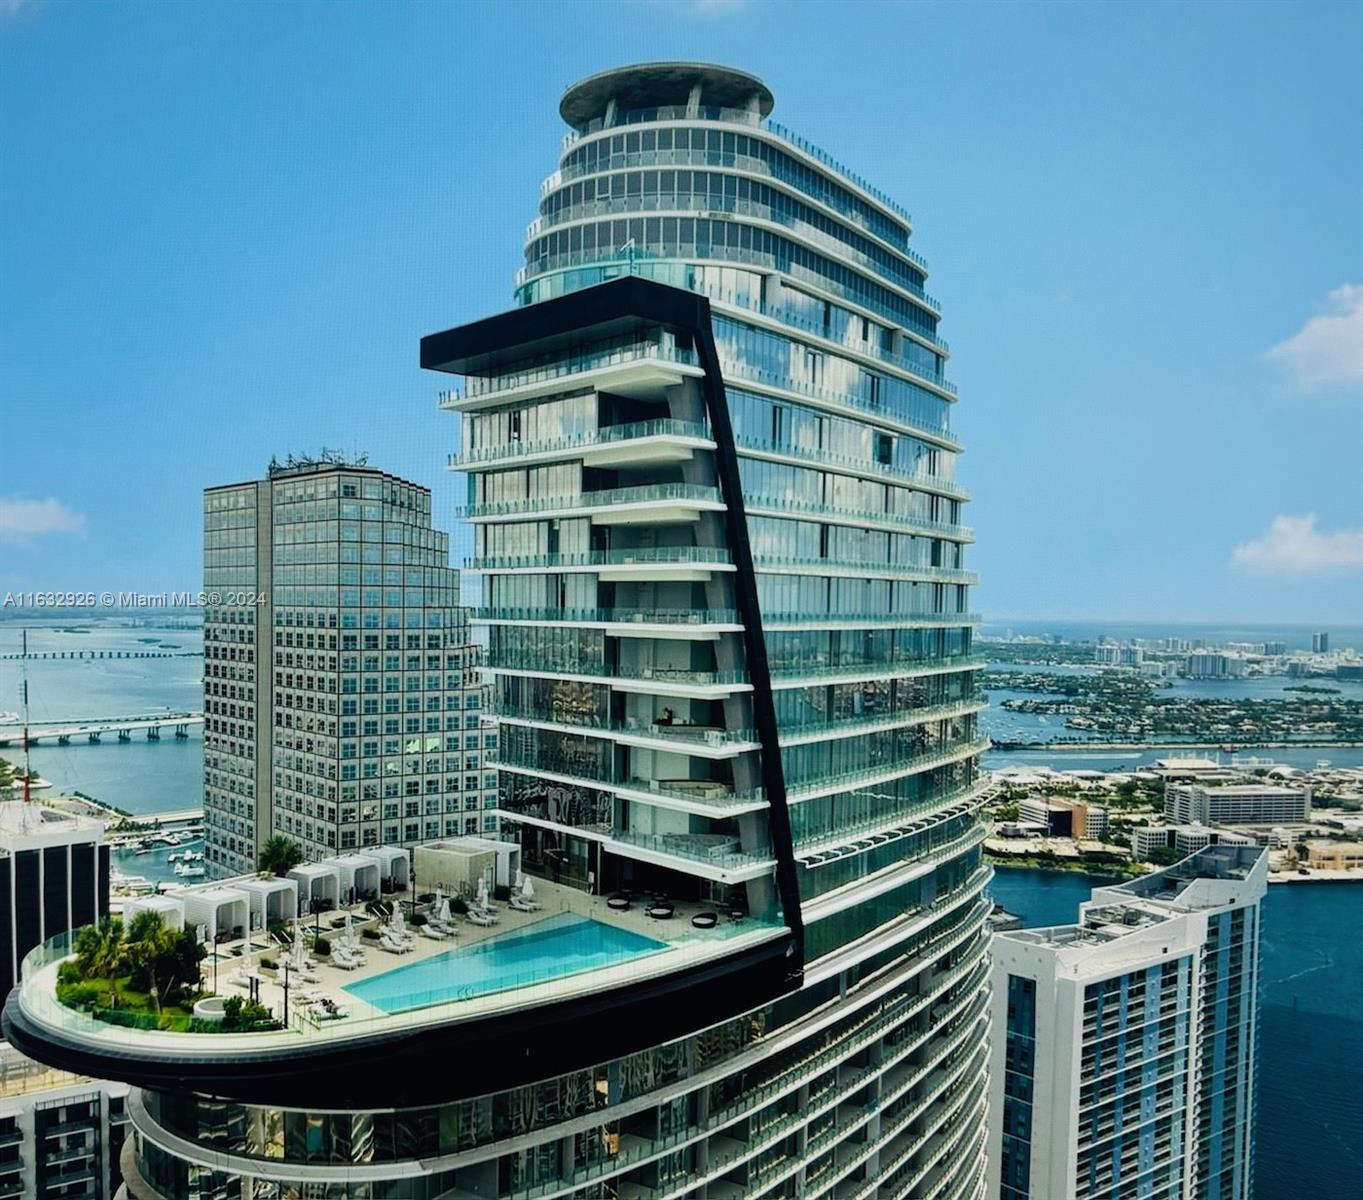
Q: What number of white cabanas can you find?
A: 6